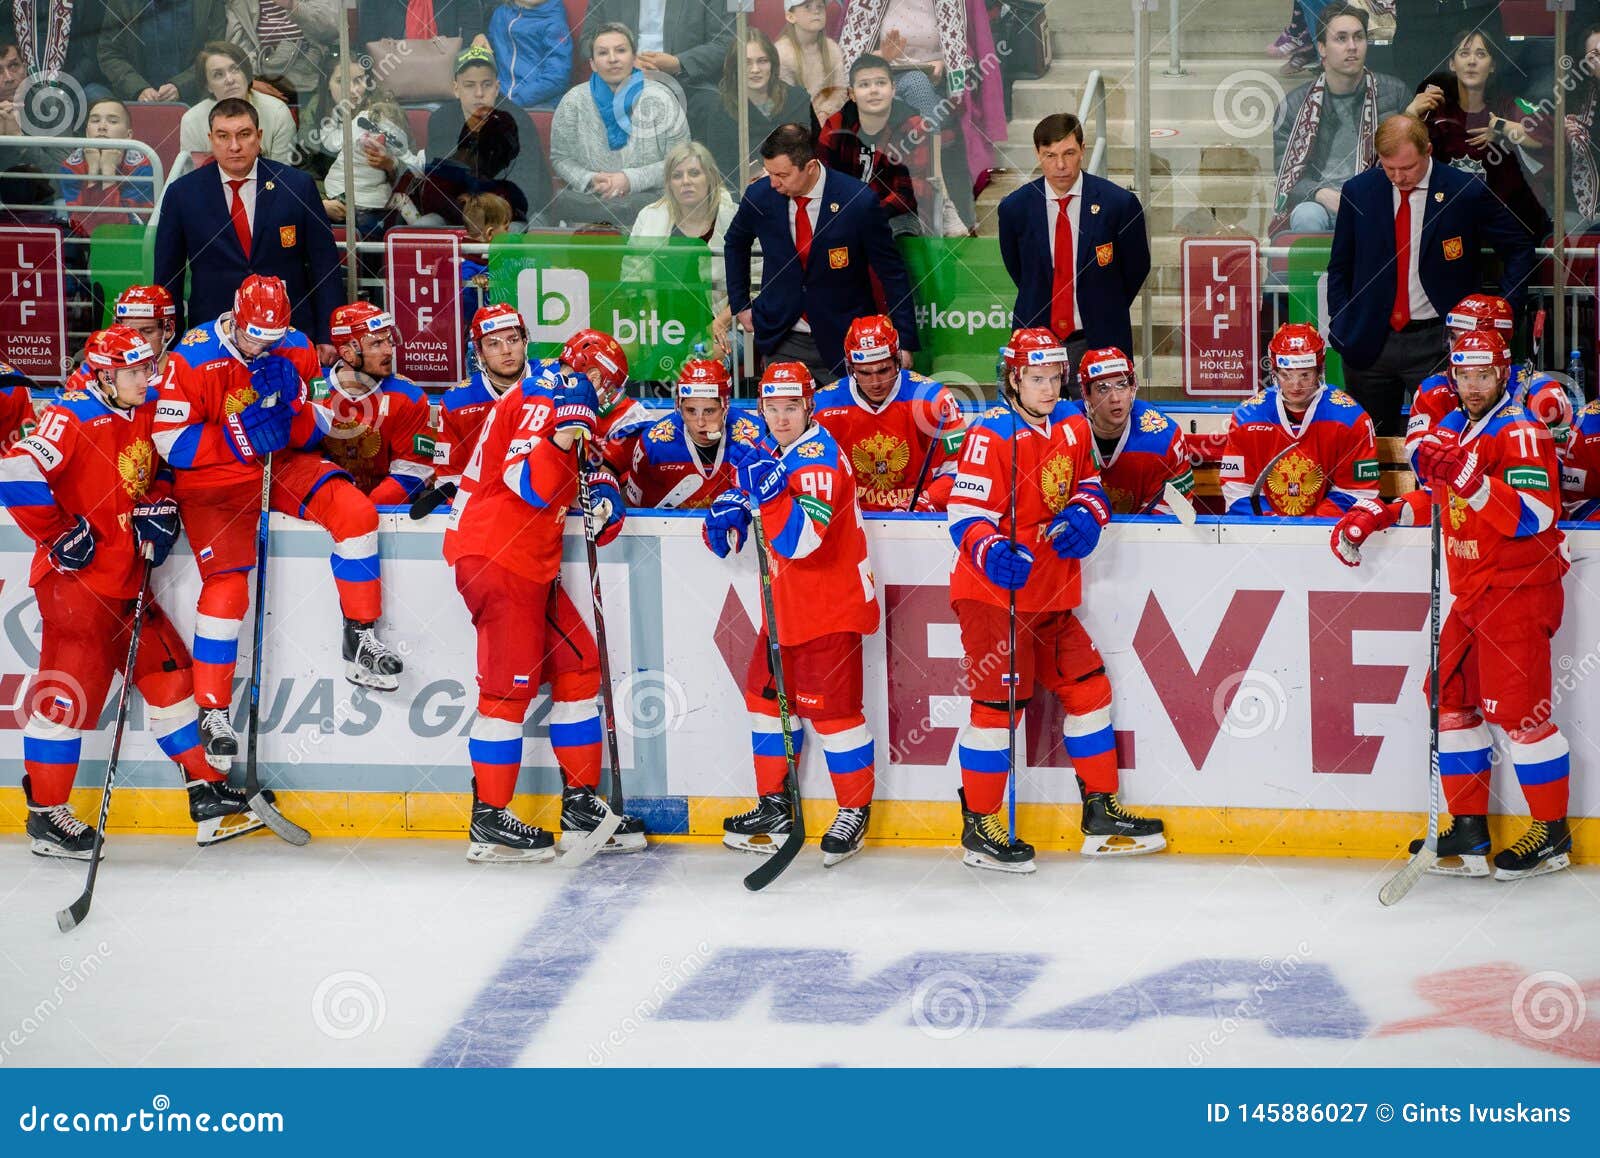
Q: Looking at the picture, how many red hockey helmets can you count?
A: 14